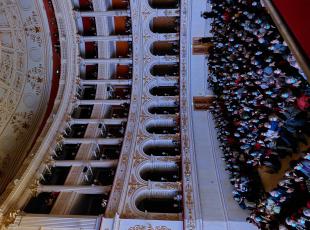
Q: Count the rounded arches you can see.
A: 10